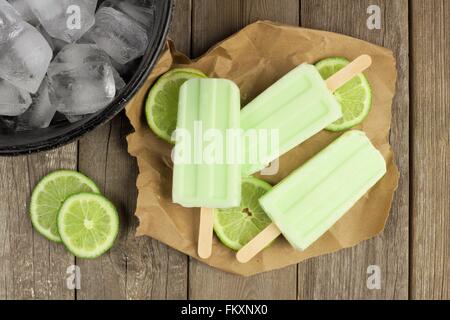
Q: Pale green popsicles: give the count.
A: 3